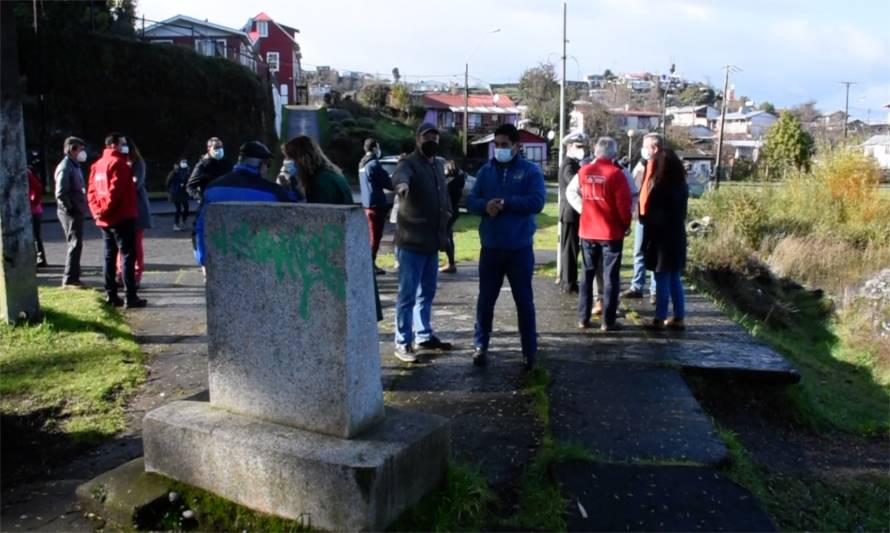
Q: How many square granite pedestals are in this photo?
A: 1